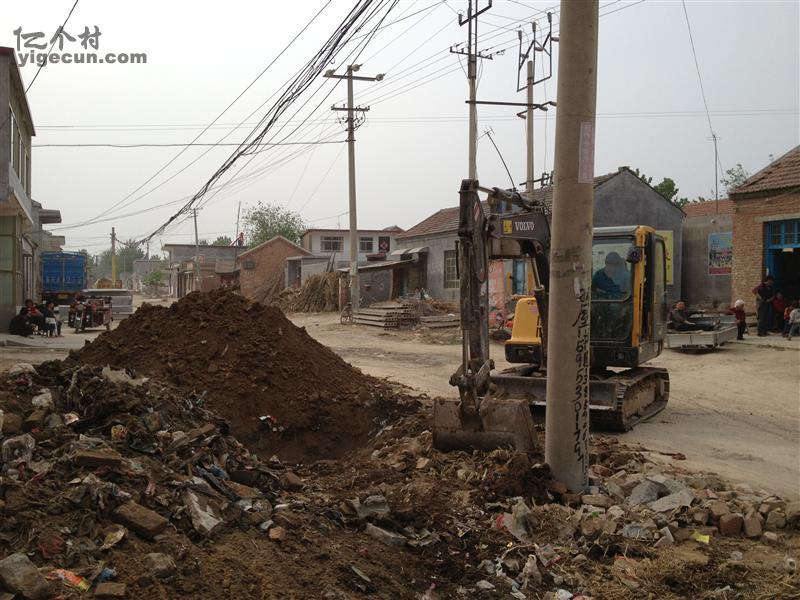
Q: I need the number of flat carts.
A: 1